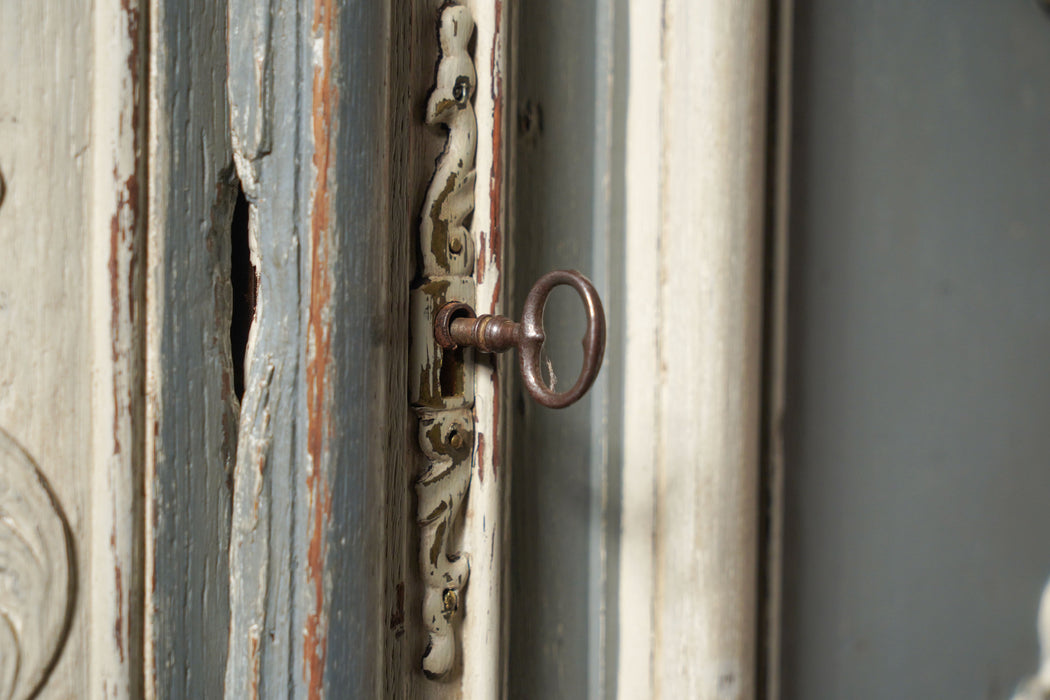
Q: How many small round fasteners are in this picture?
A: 4